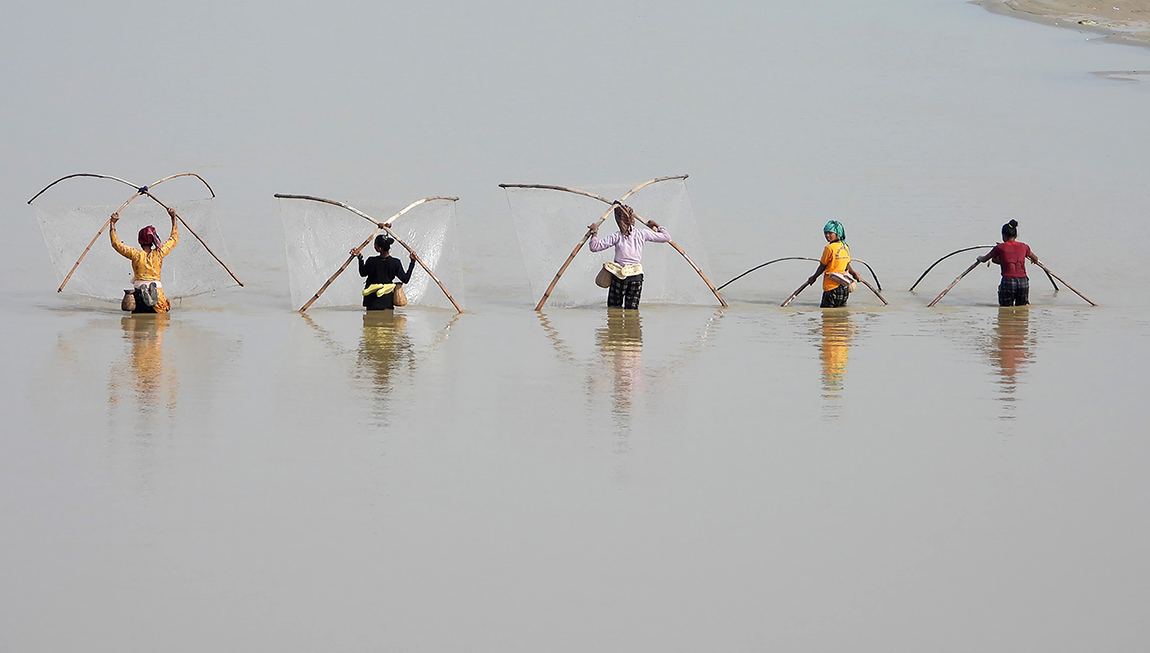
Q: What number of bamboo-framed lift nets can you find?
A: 5